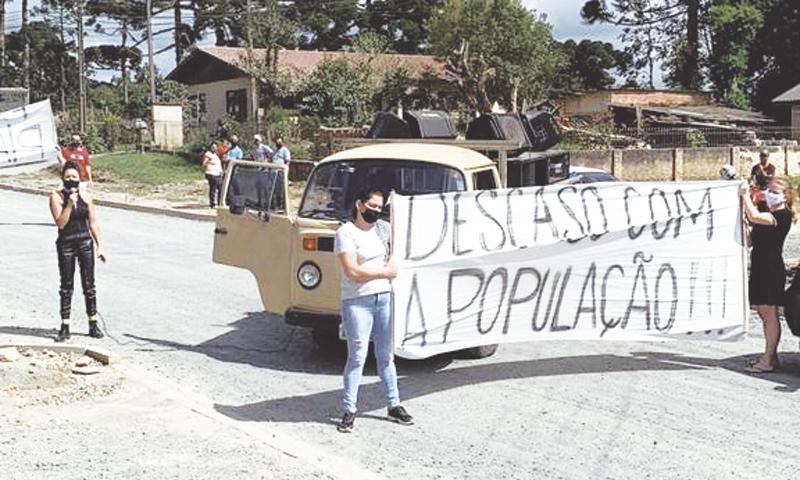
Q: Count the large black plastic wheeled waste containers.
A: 0